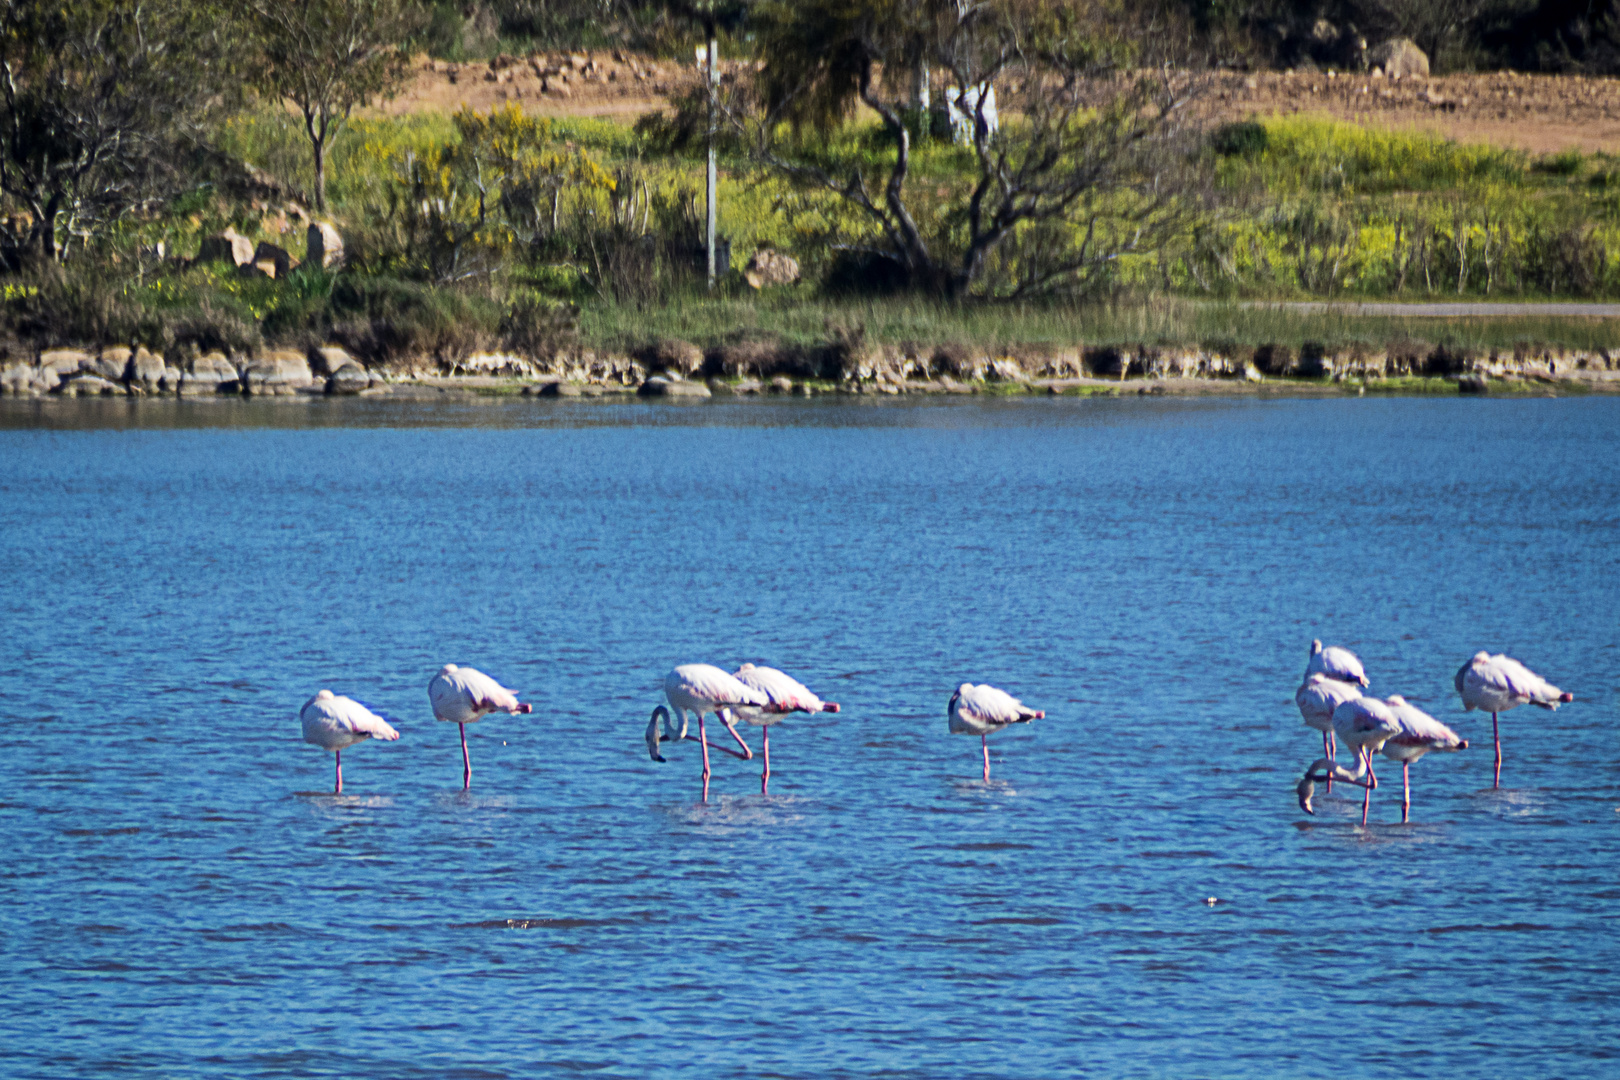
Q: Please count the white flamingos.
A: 10